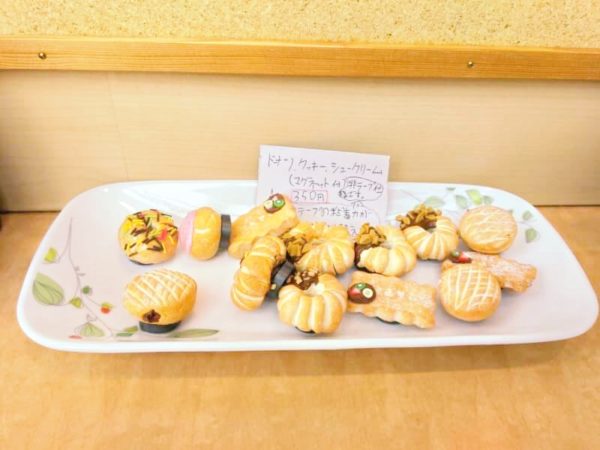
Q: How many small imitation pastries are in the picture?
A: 13